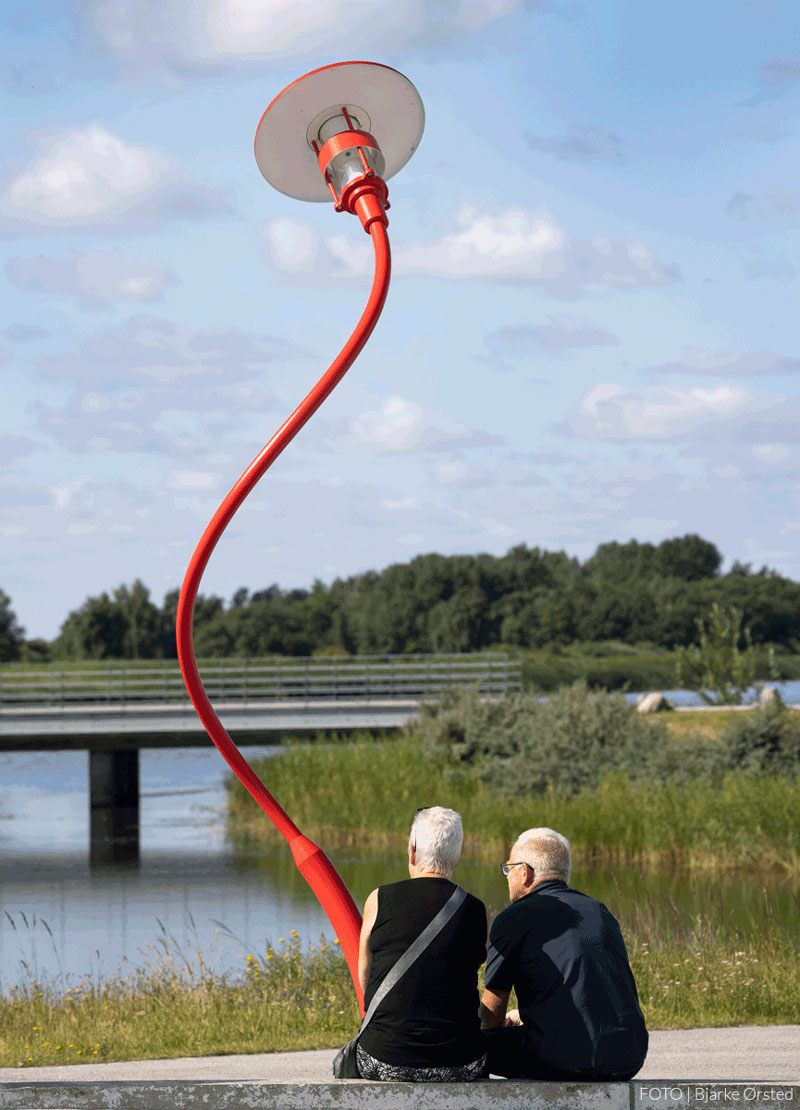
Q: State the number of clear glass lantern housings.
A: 1